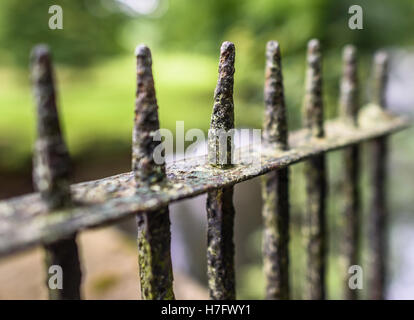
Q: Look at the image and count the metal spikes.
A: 7